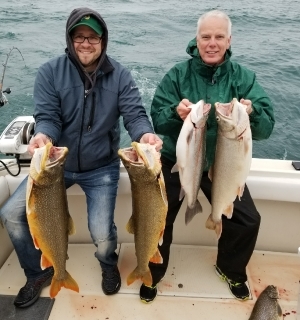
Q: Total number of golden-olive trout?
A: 2